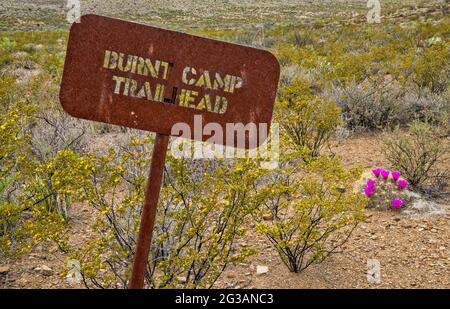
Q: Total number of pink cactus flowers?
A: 7